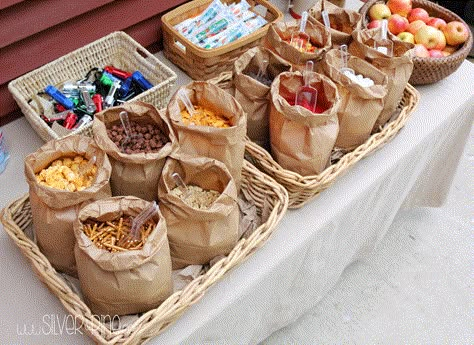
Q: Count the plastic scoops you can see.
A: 11